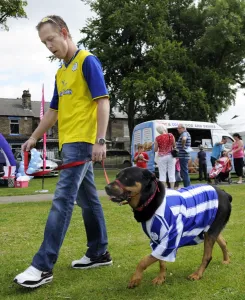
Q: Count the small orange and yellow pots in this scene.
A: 0